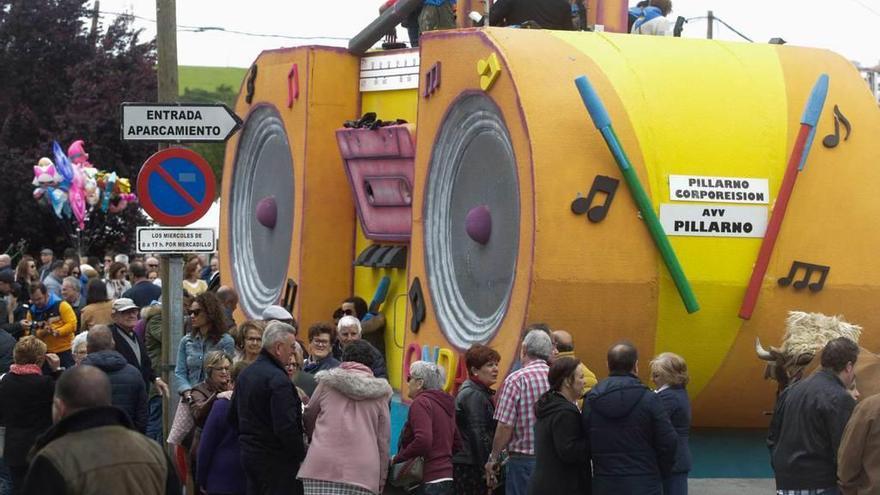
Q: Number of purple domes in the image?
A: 2